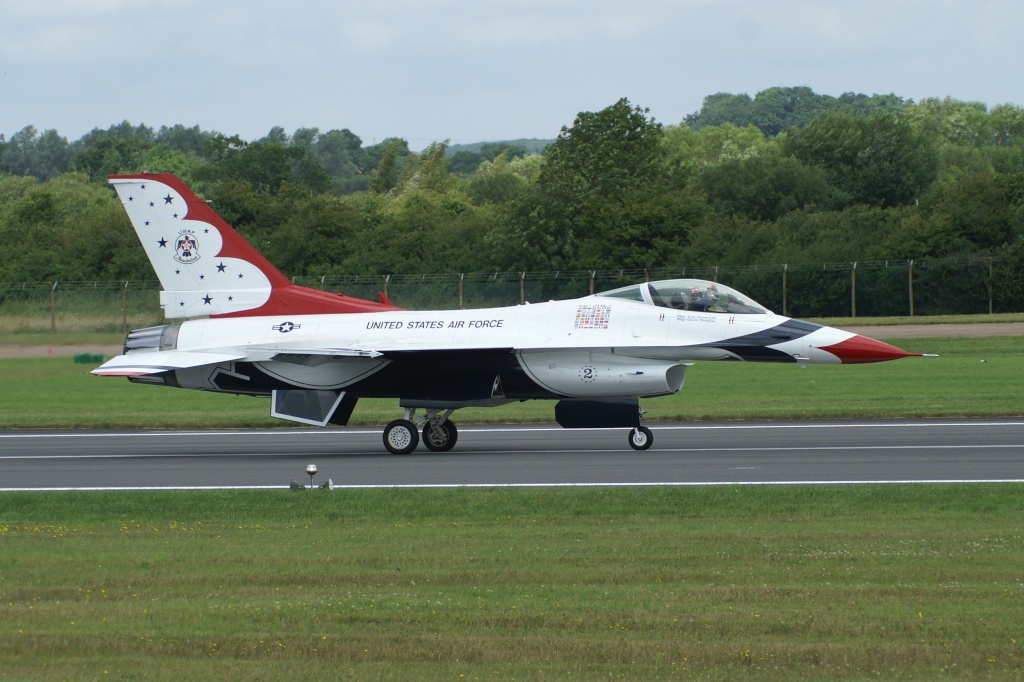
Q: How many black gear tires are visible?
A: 3